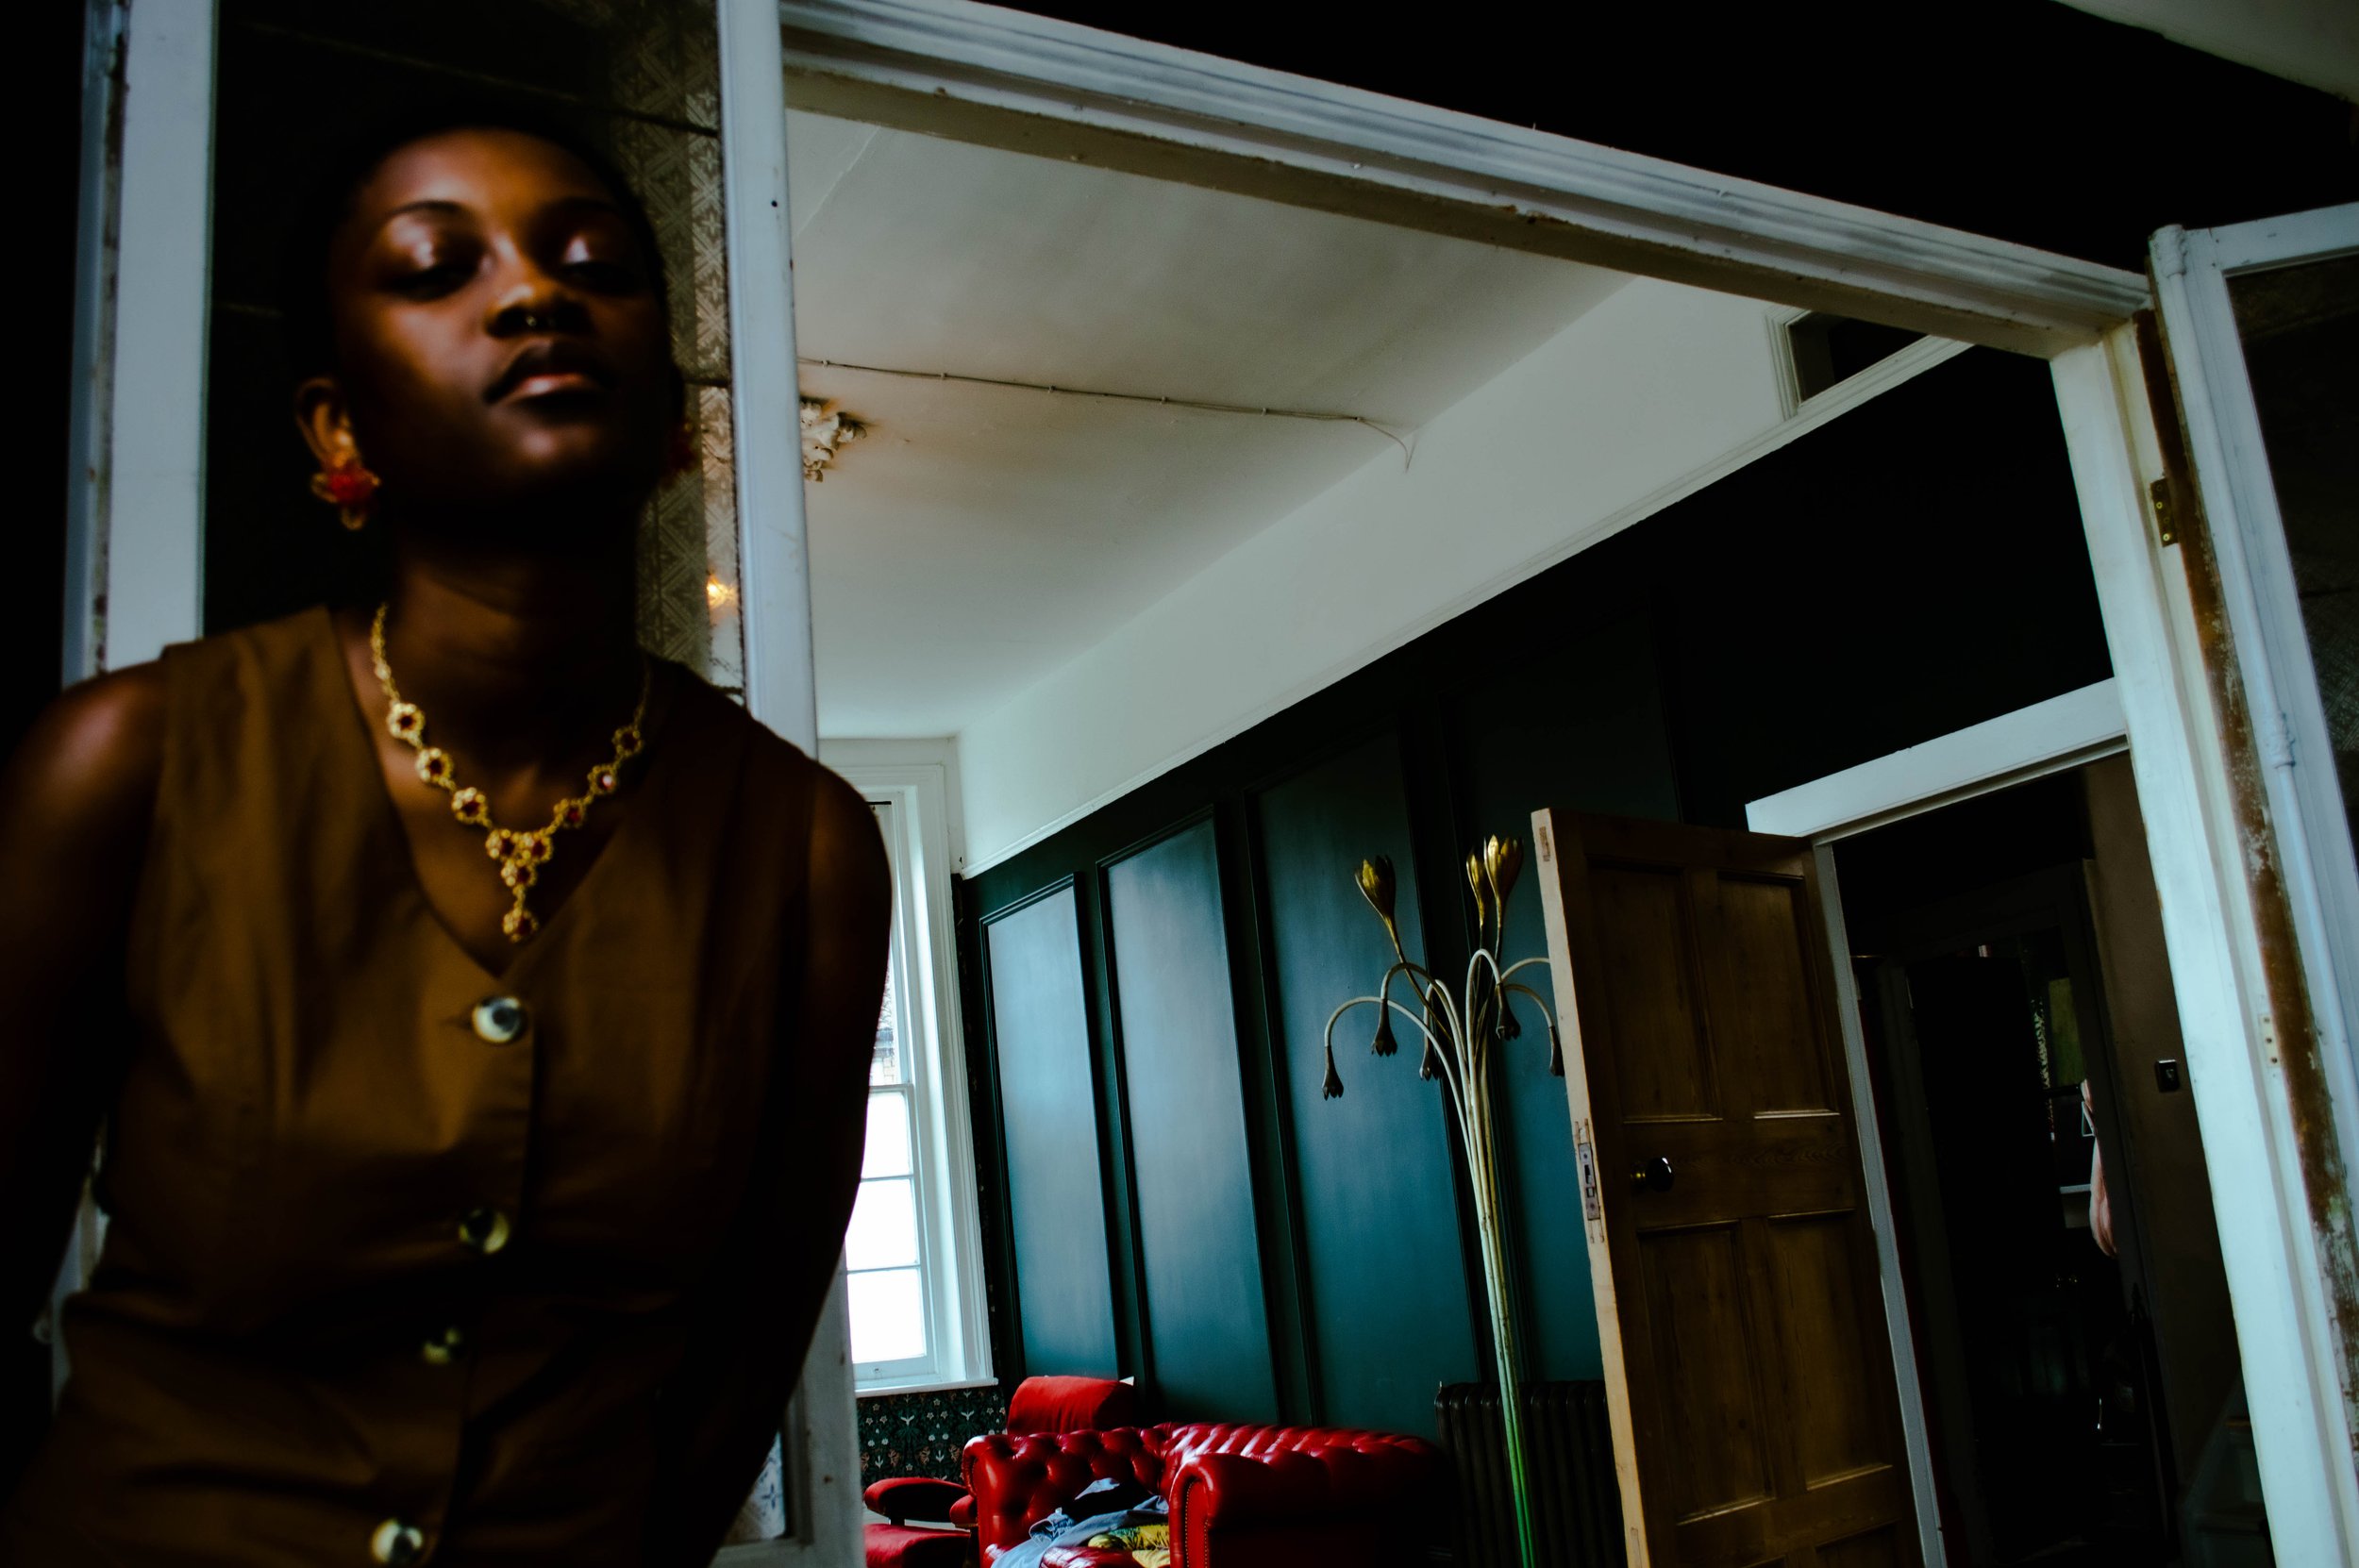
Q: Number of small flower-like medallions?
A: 10